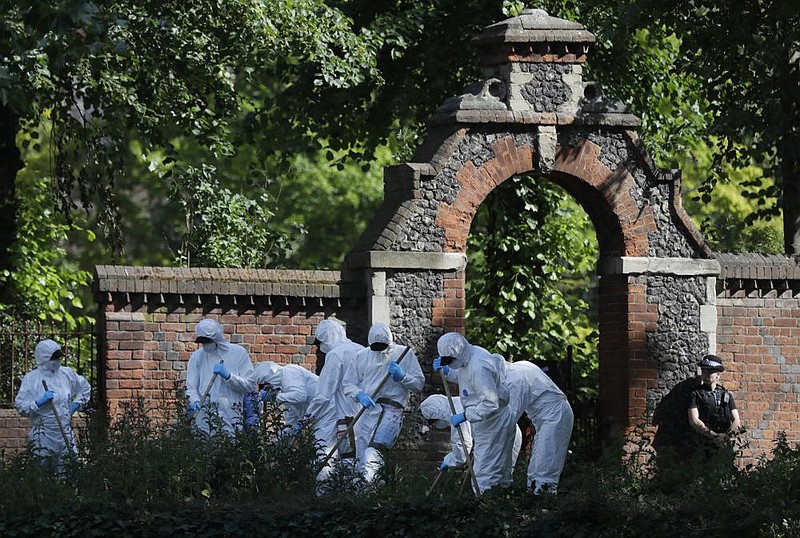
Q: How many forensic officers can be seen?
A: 8